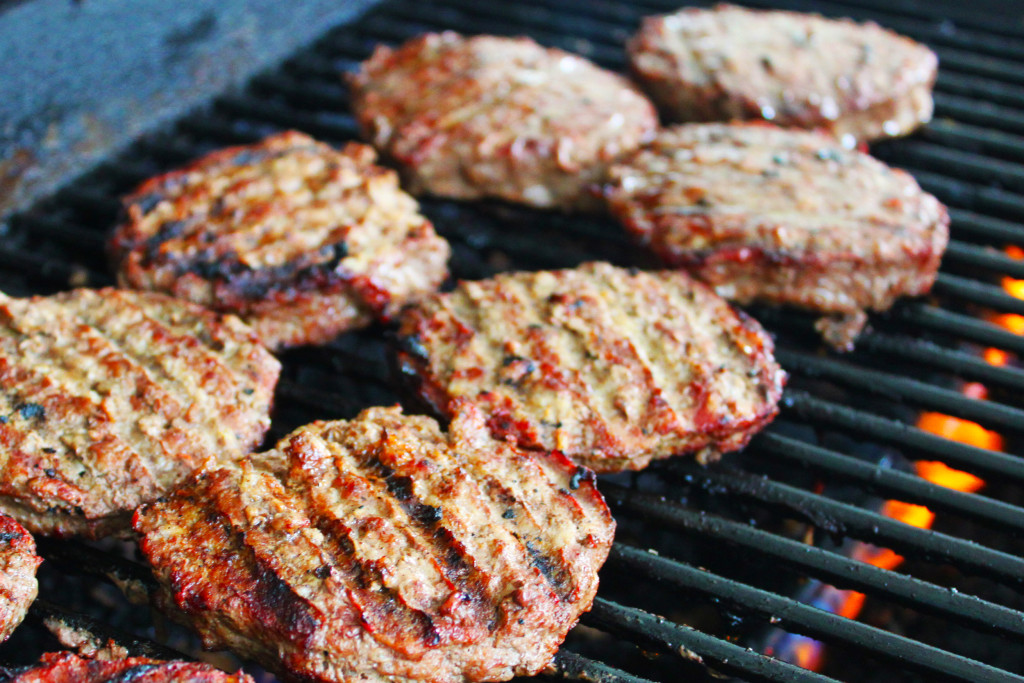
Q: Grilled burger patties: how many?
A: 9